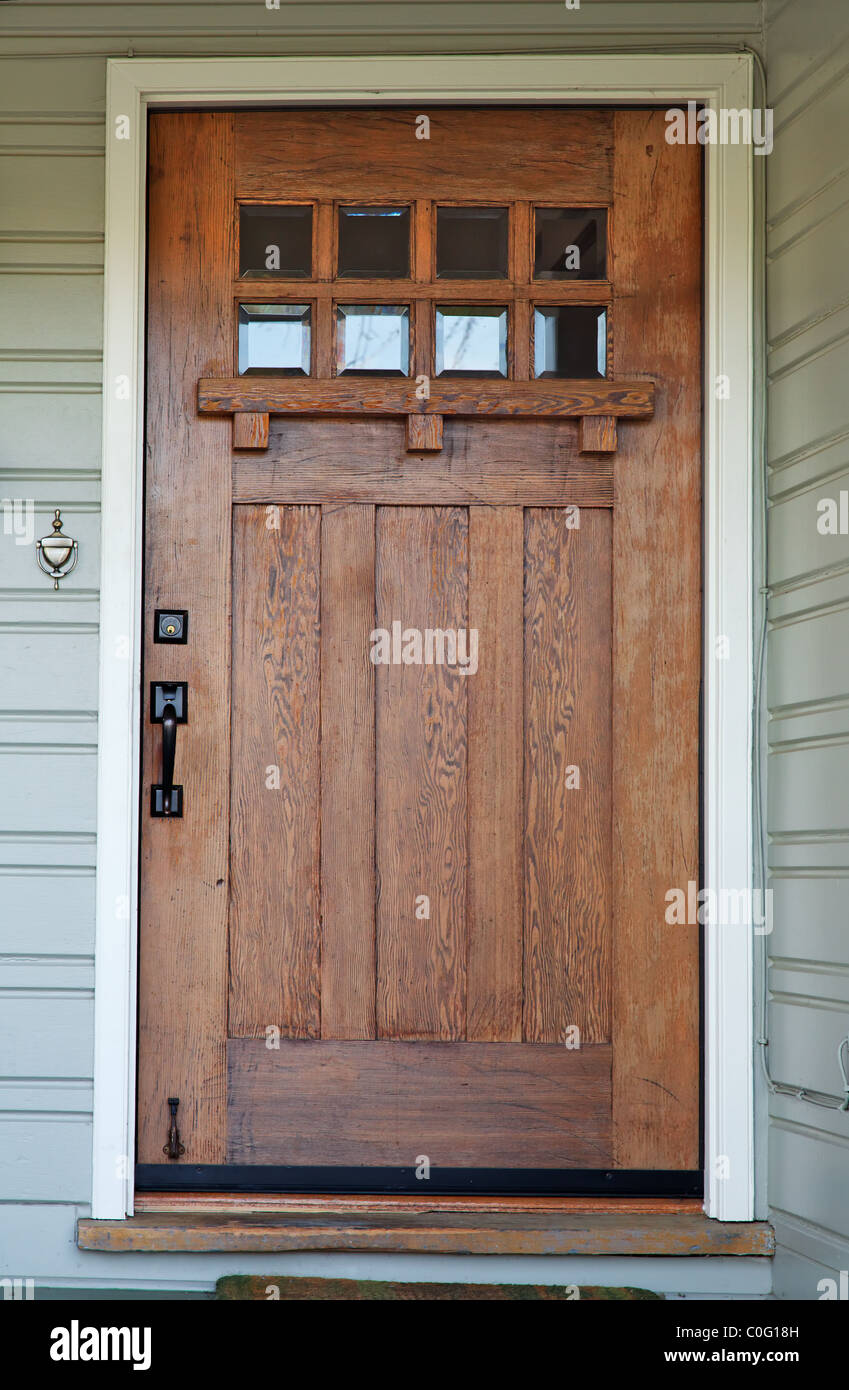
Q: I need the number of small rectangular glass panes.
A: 8